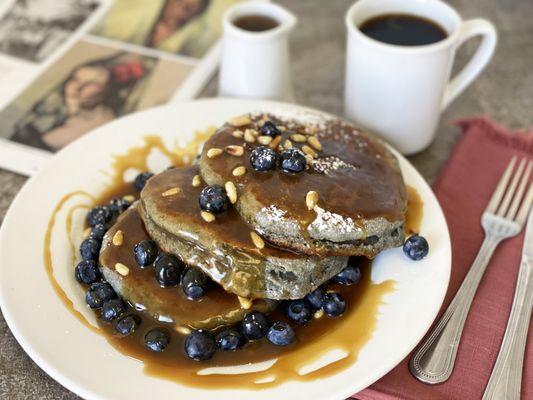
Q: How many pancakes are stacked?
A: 3